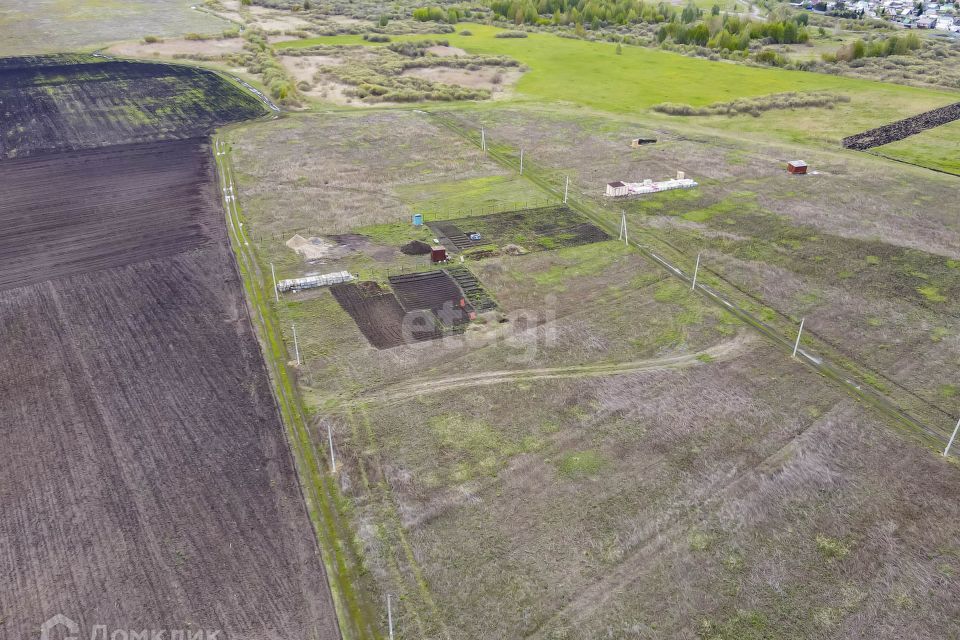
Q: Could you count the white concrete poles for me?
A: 11